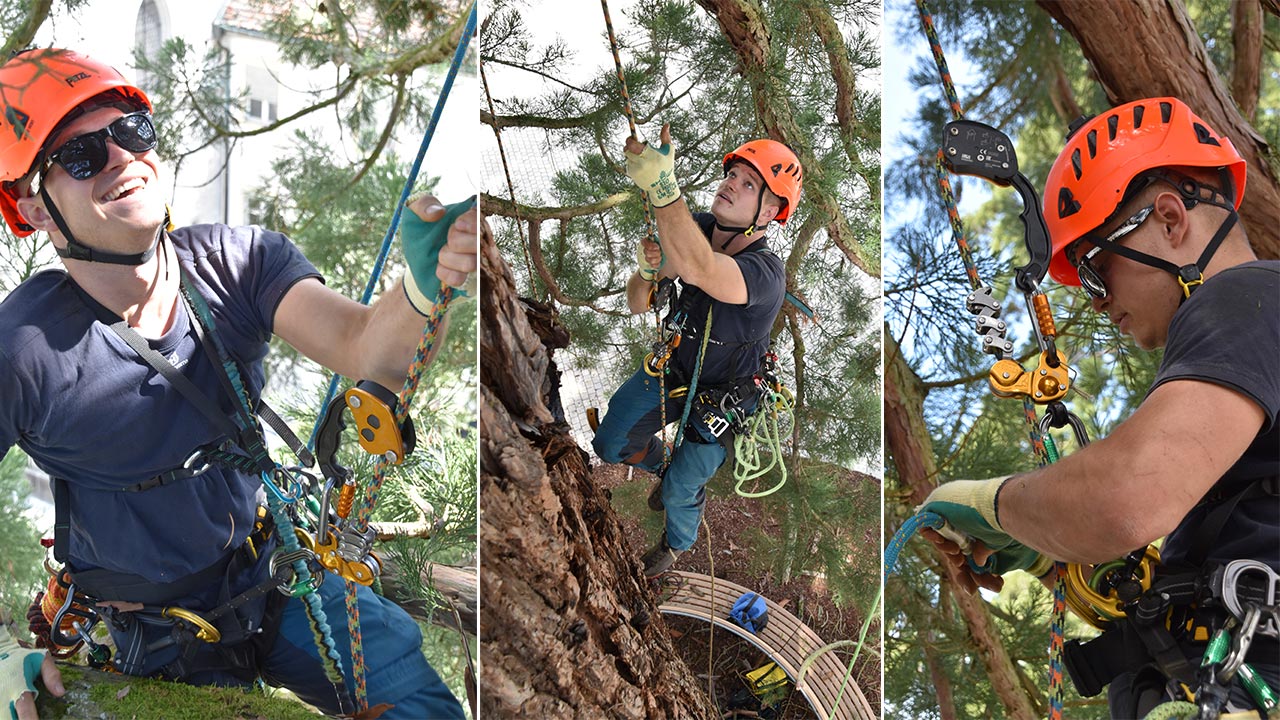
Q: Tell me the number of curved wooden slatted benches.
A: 1